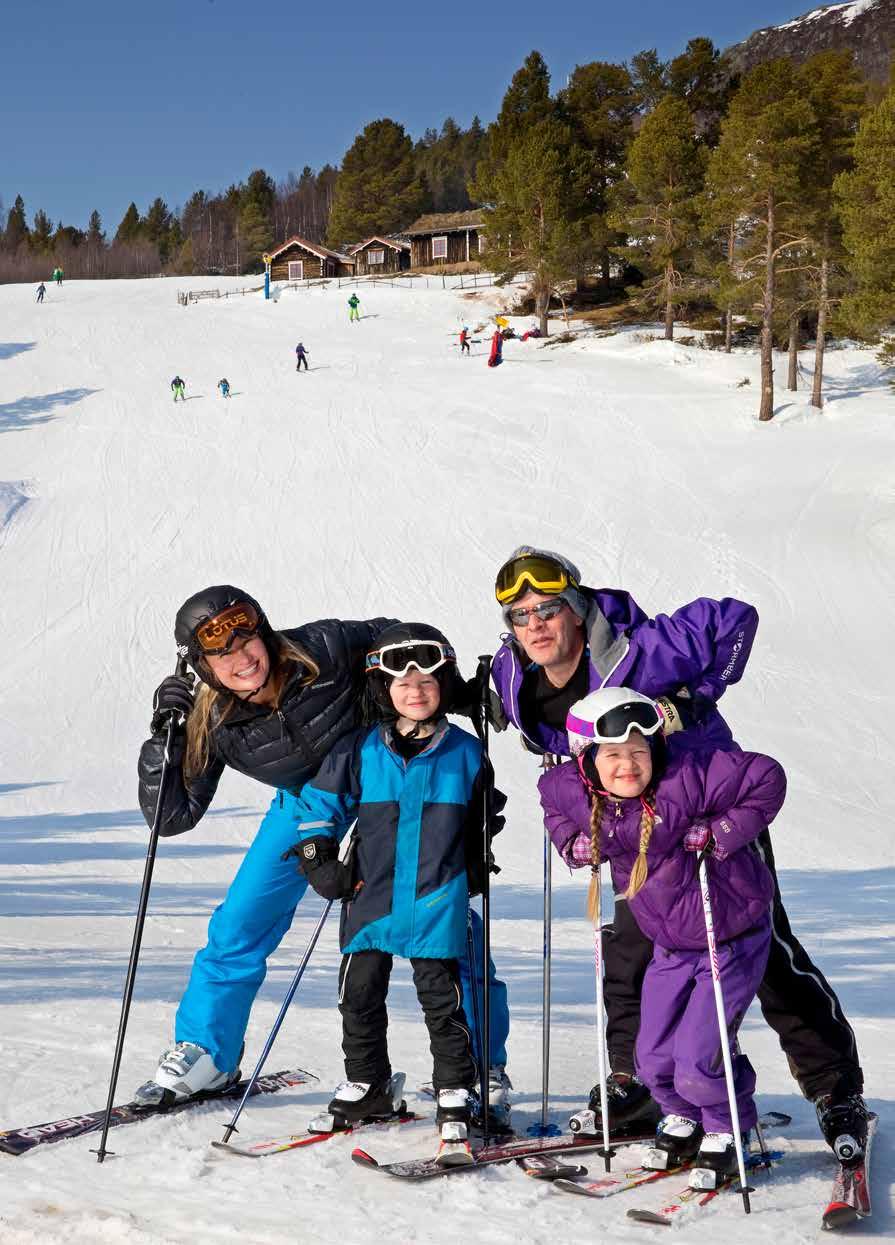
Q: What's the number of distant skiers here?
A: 7